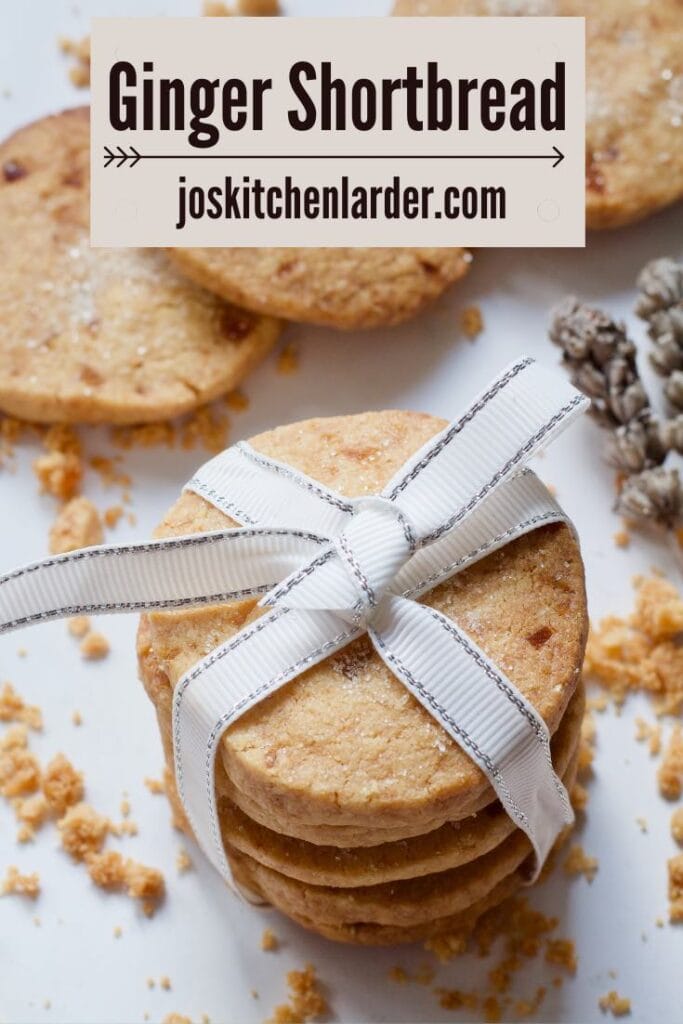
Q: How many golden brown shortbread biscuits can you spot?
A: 8